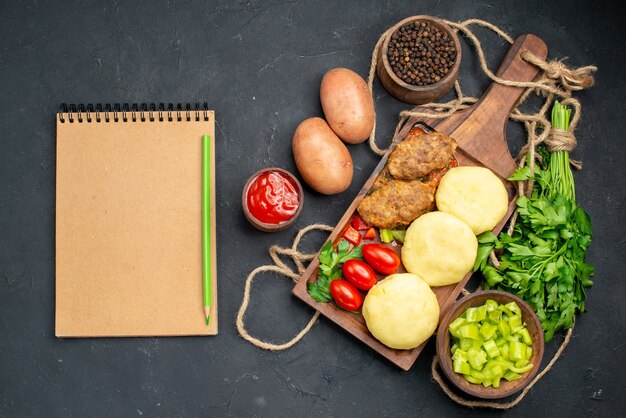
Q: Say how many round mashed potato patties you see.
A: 3